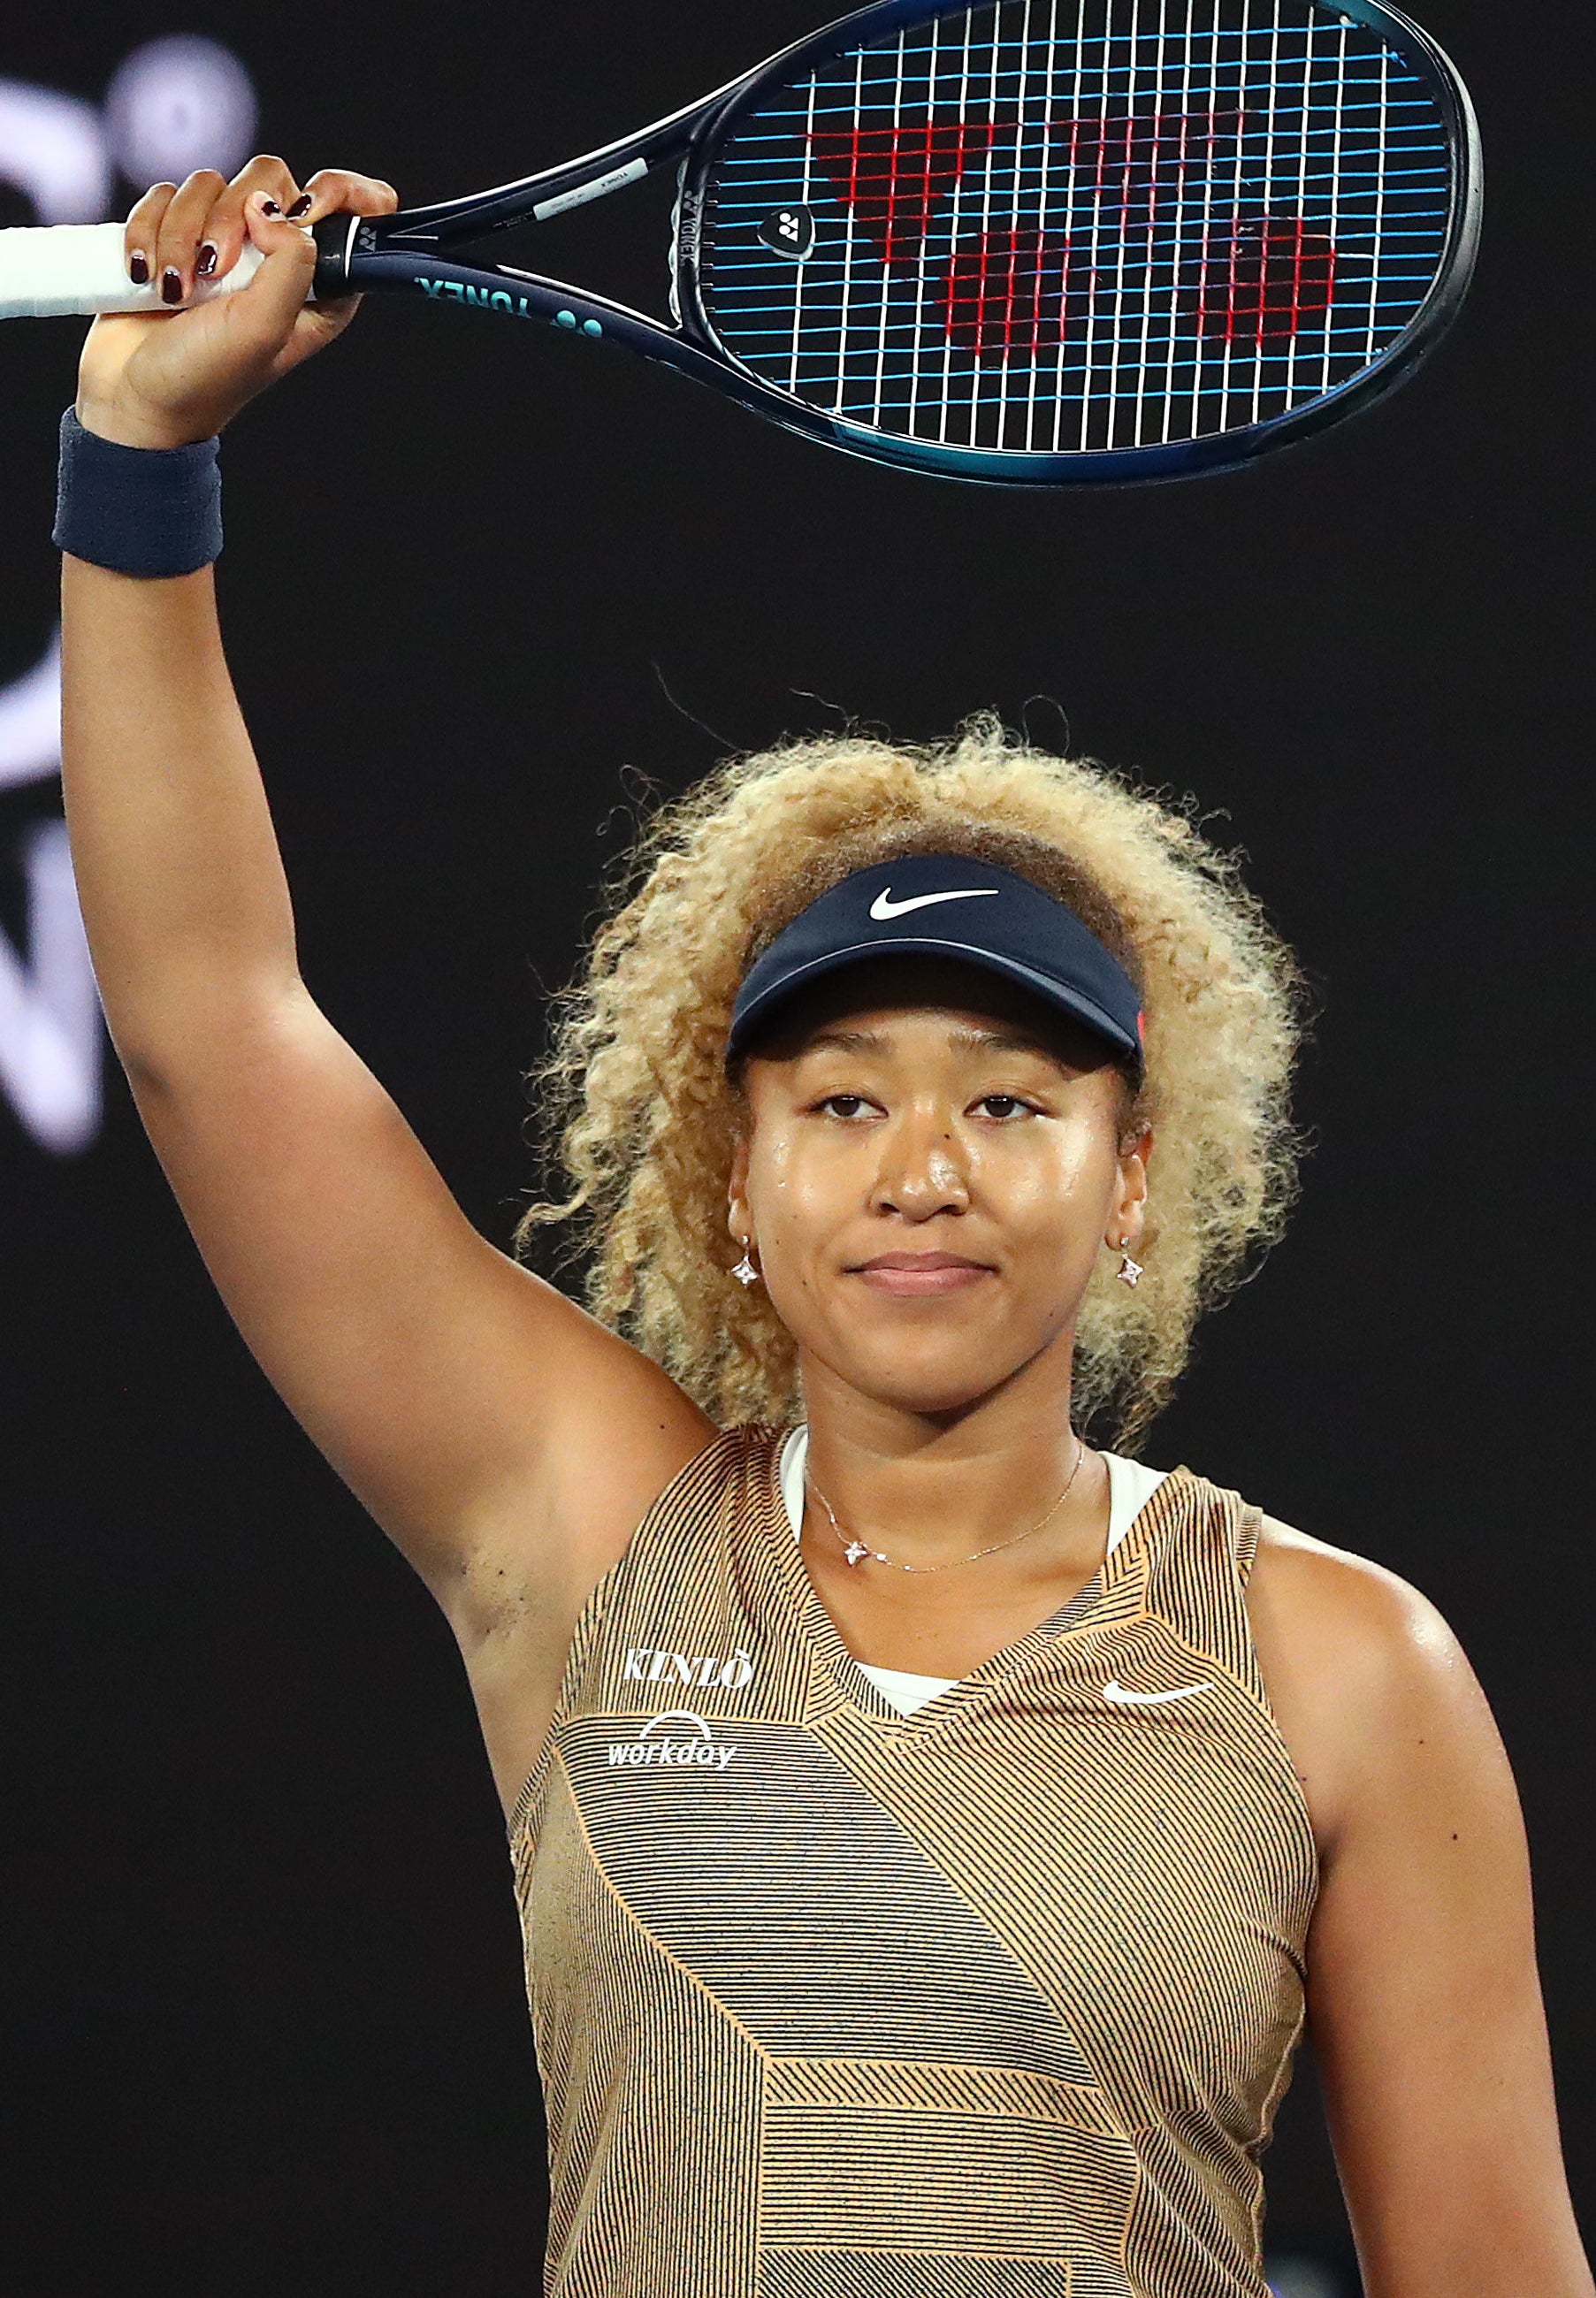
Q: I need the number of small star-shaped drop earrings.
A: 2